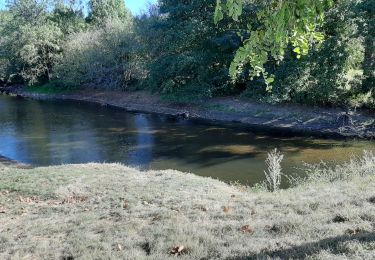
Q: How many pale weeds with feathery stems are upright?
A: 1